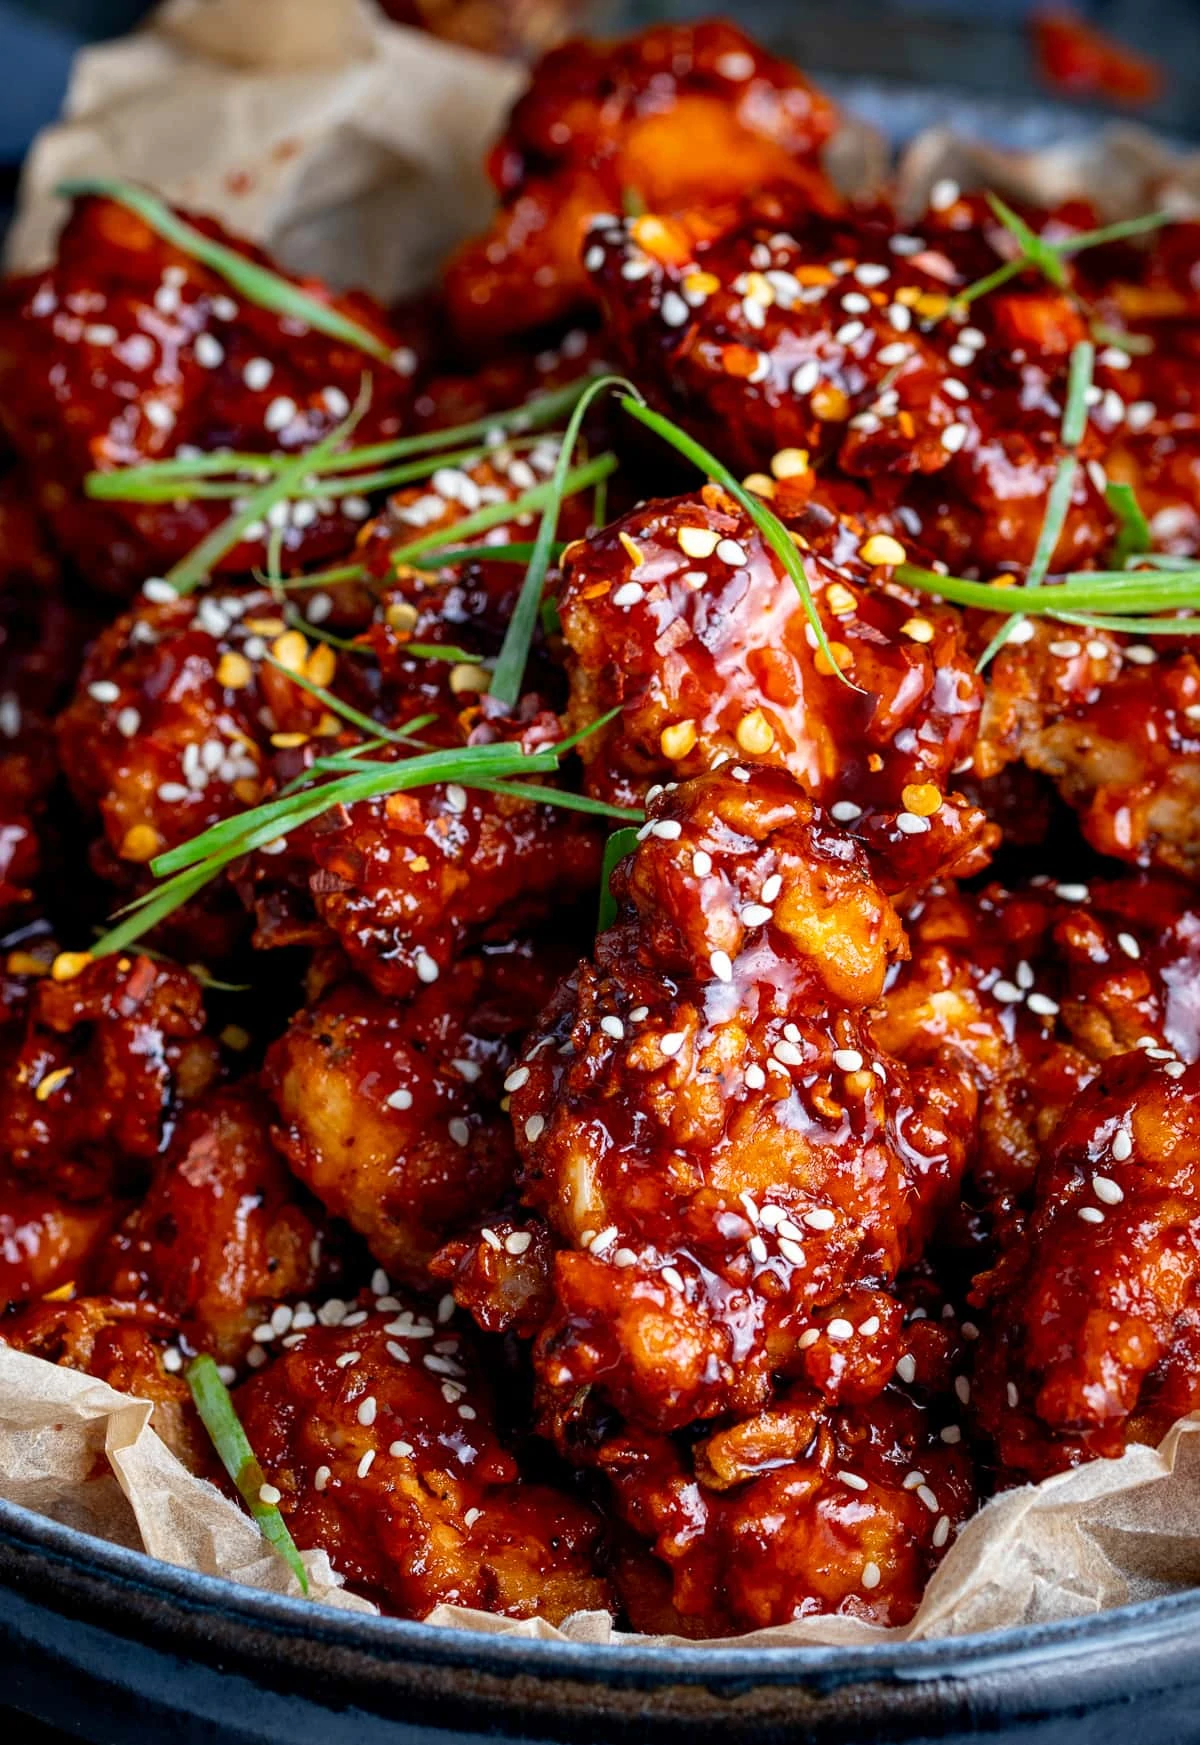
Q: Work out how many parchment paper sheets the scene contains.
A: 1